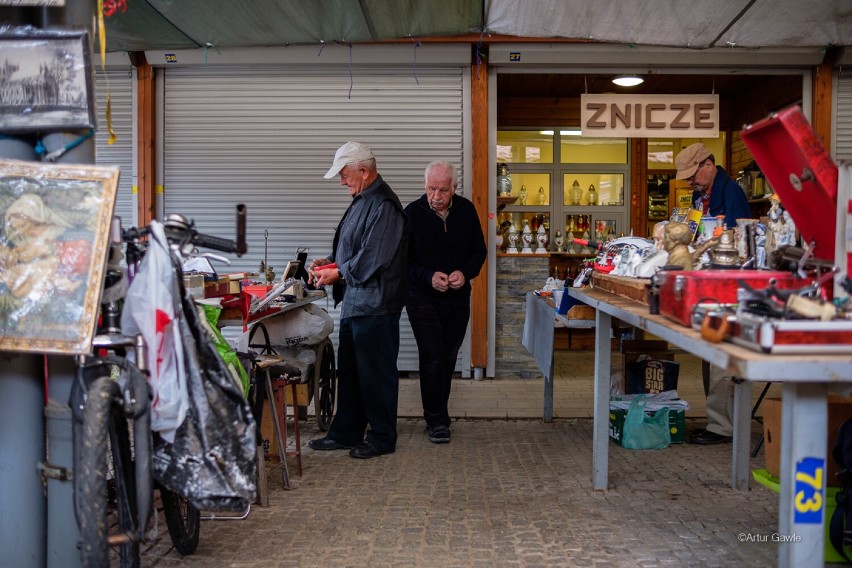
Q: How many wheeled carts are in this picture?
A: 1